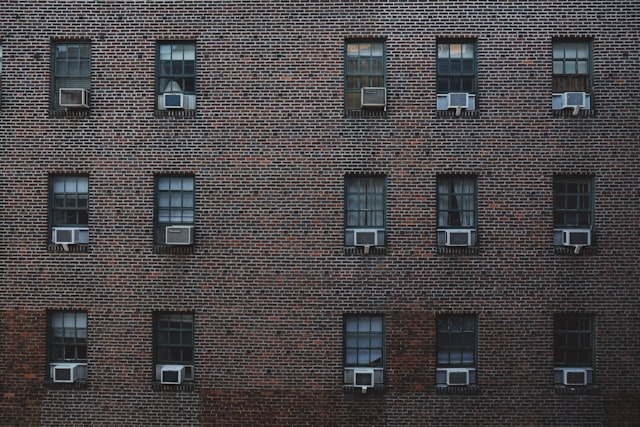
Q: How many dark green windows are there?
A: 15